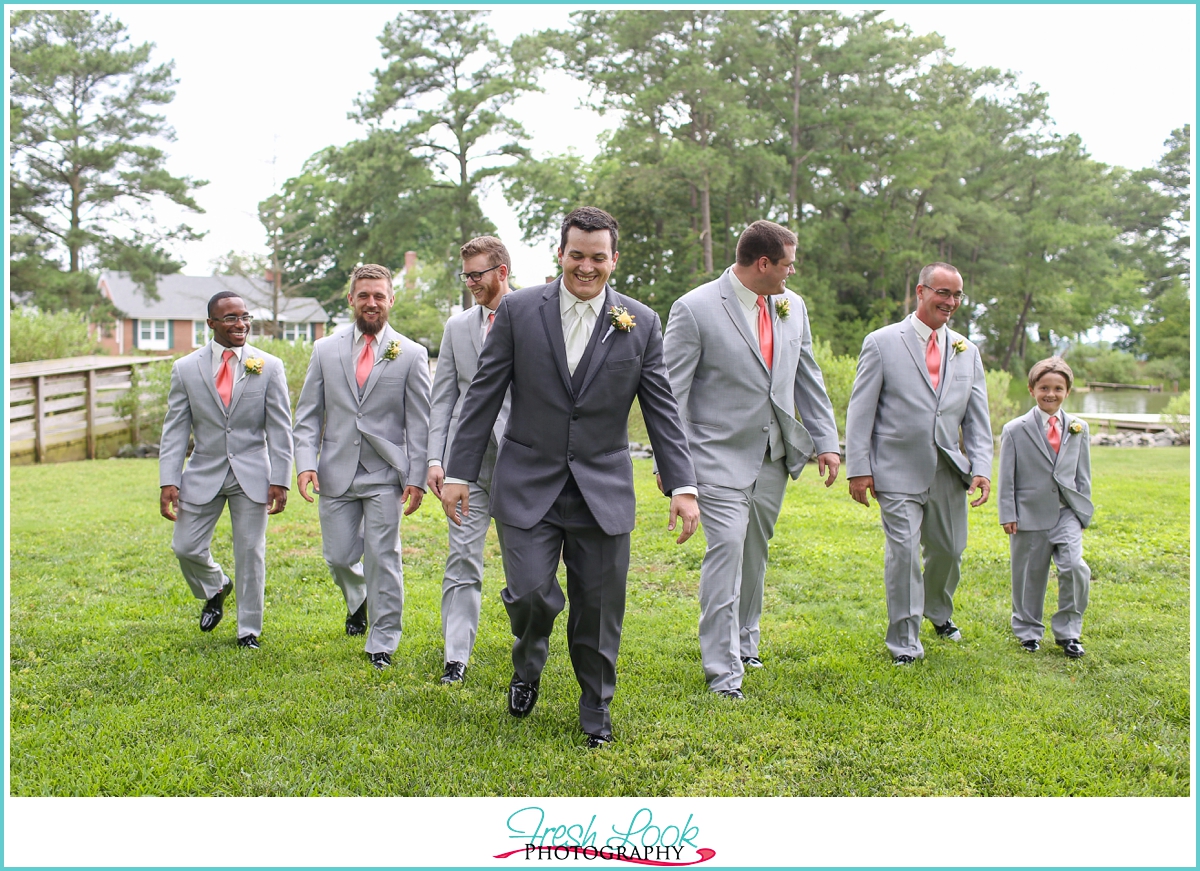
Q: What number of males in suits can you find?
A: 7